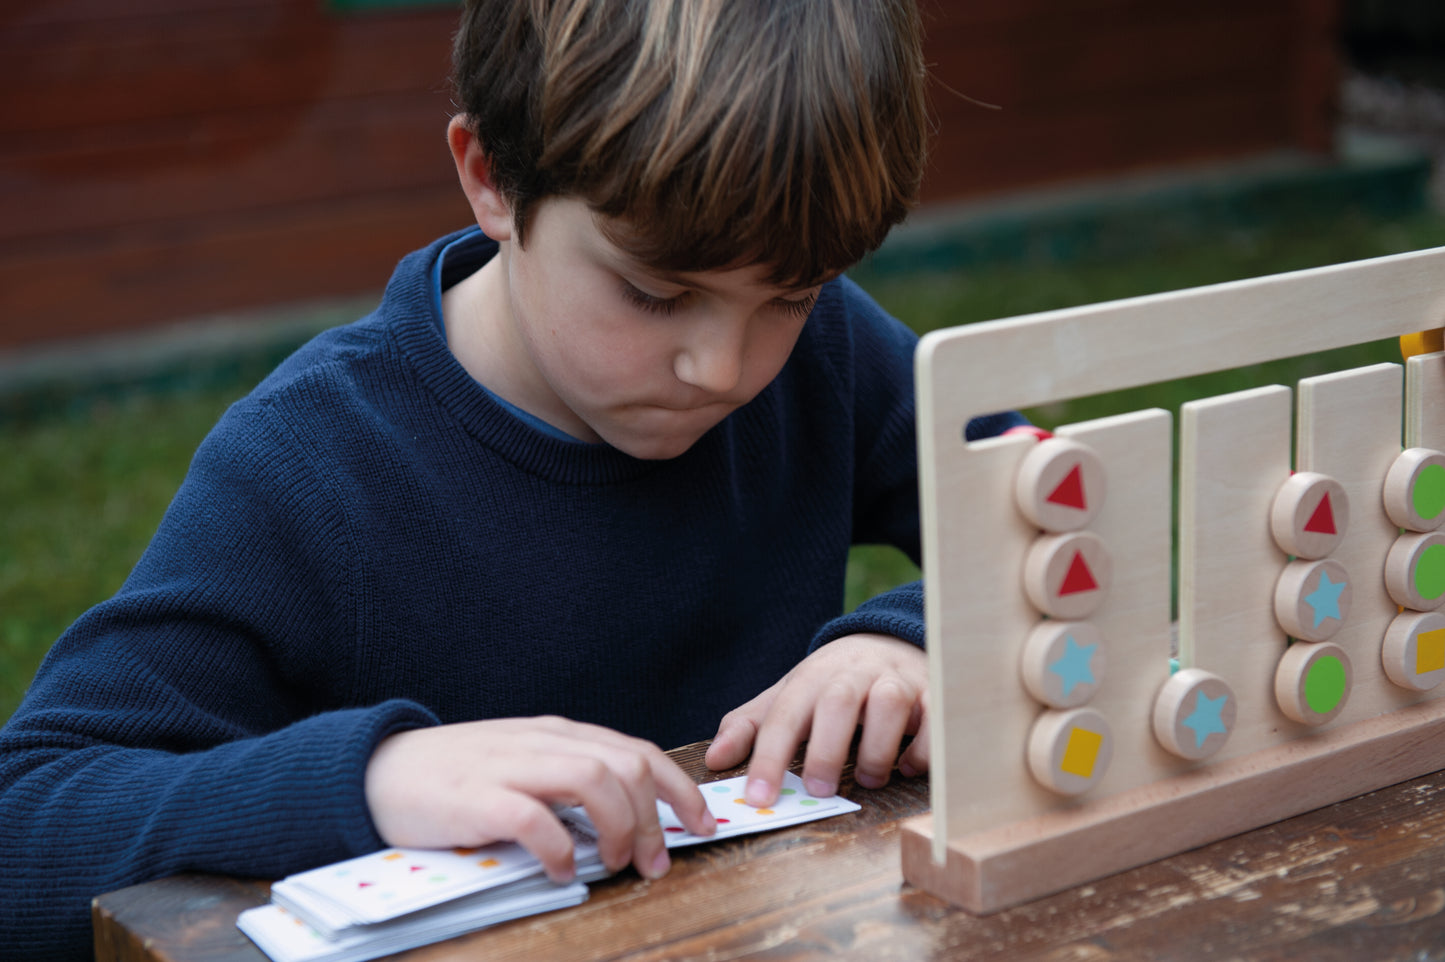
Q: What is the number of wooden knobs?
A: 11